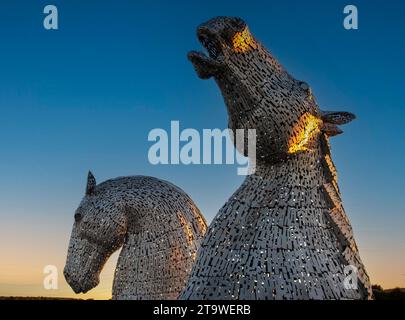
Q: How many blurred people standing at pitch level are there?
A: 0